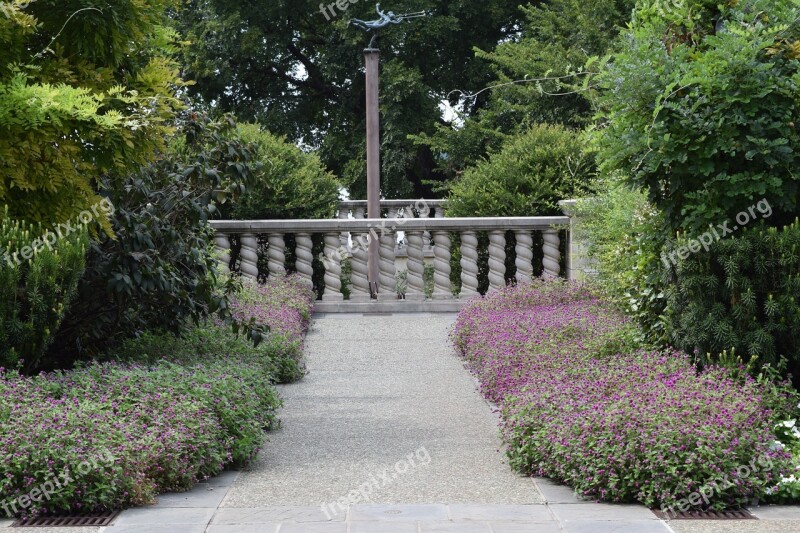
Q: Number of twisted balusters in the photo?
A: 13